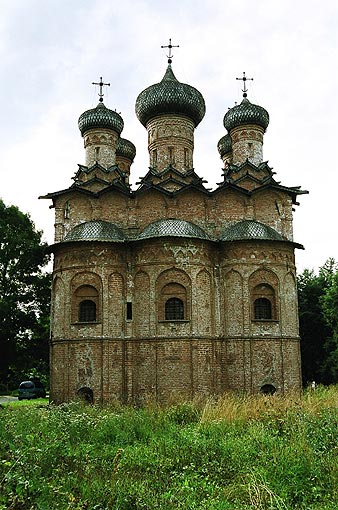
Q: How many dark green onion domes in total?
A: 5